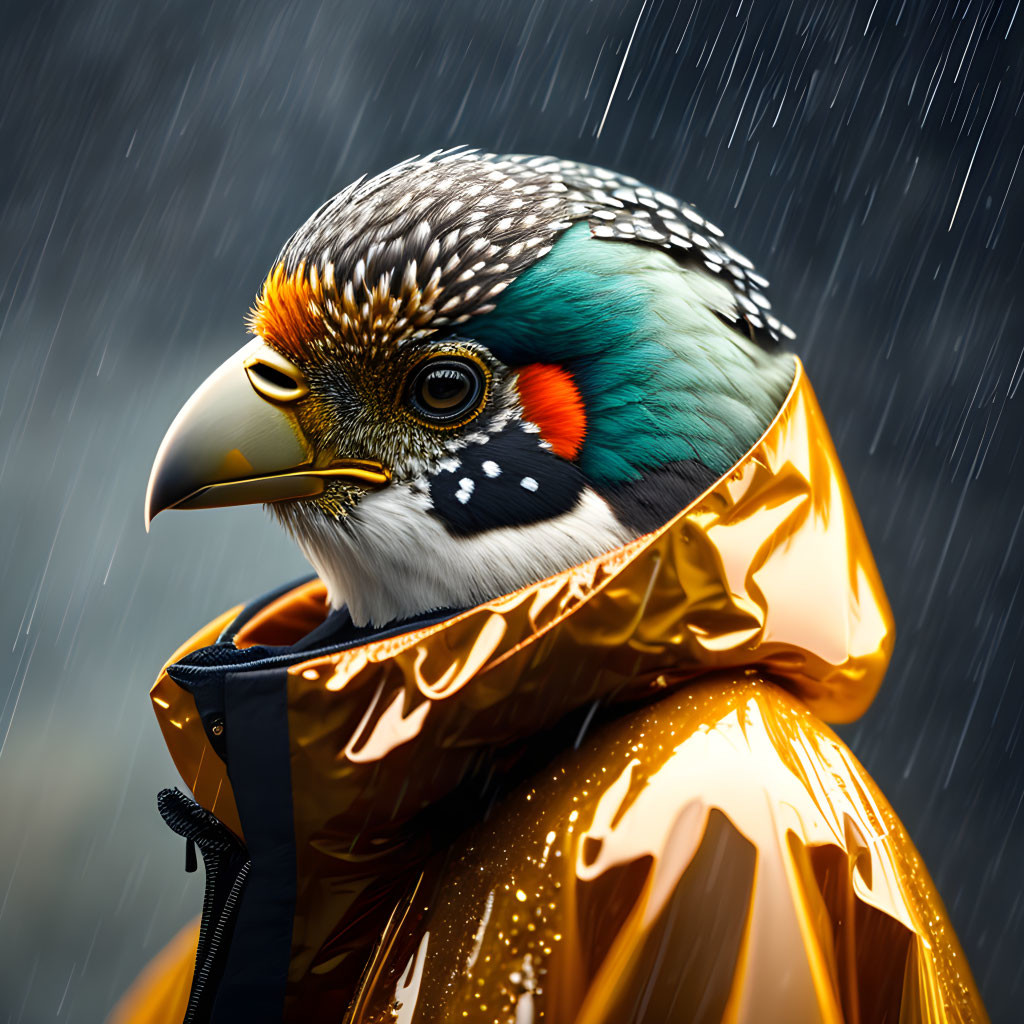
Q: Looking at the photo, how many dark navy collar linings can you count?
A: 1